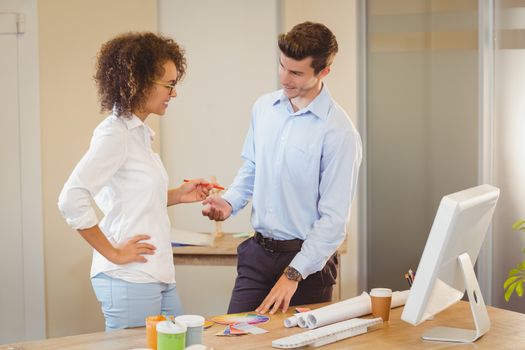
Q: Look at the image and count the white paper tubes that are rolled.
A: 3